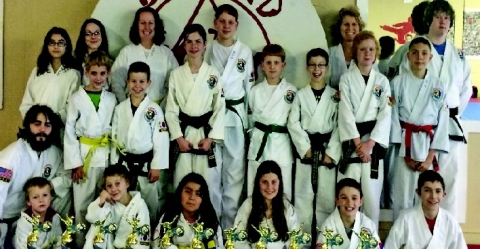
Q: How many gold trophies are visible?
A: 11